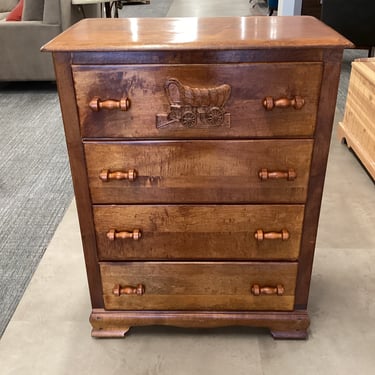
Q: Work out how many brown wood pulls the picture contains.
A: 8